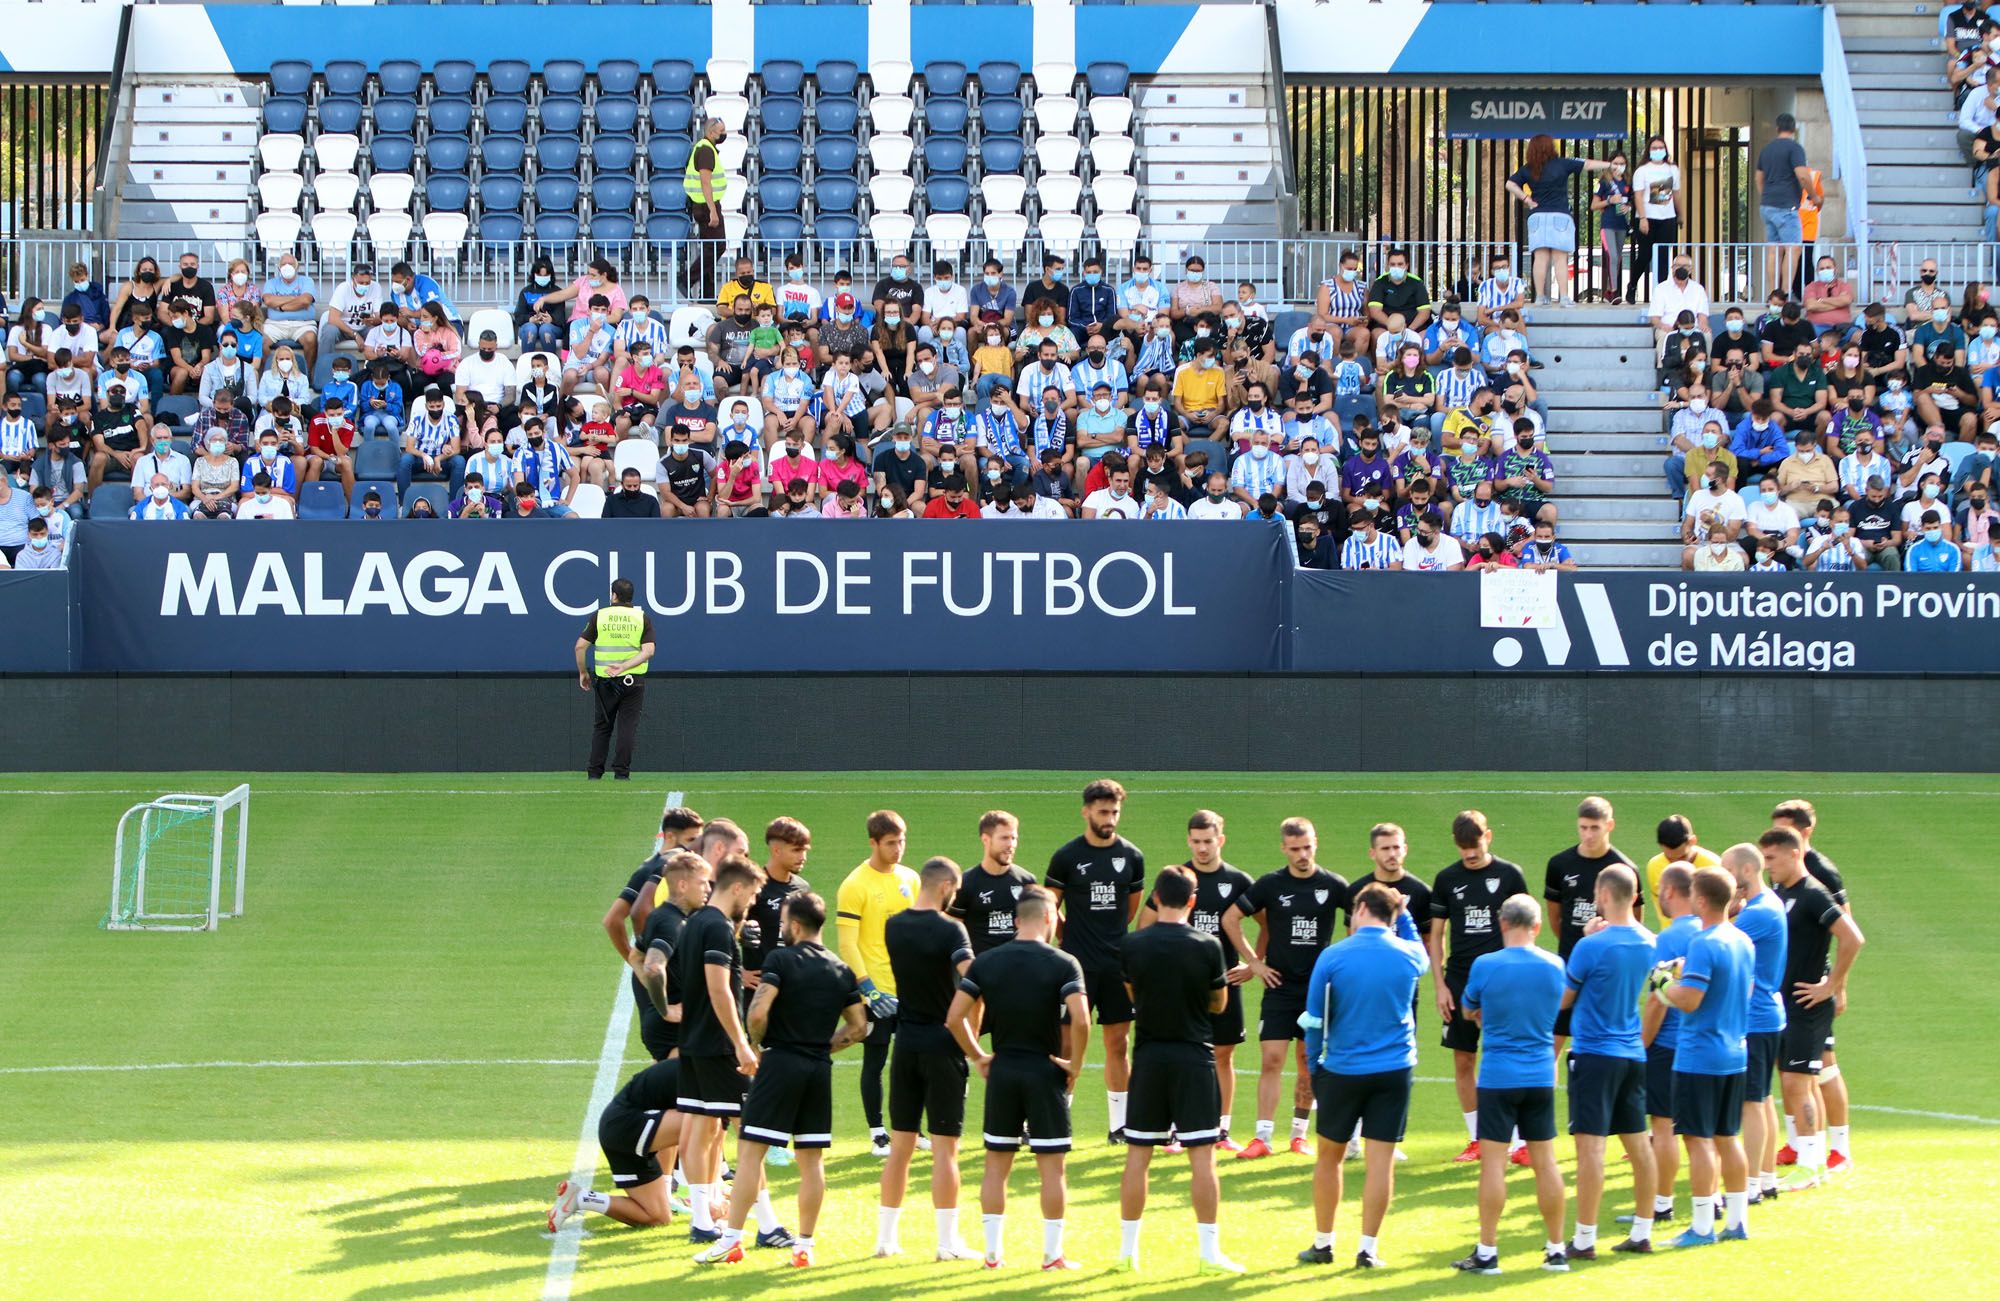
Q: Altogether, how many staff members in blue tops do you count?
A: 6